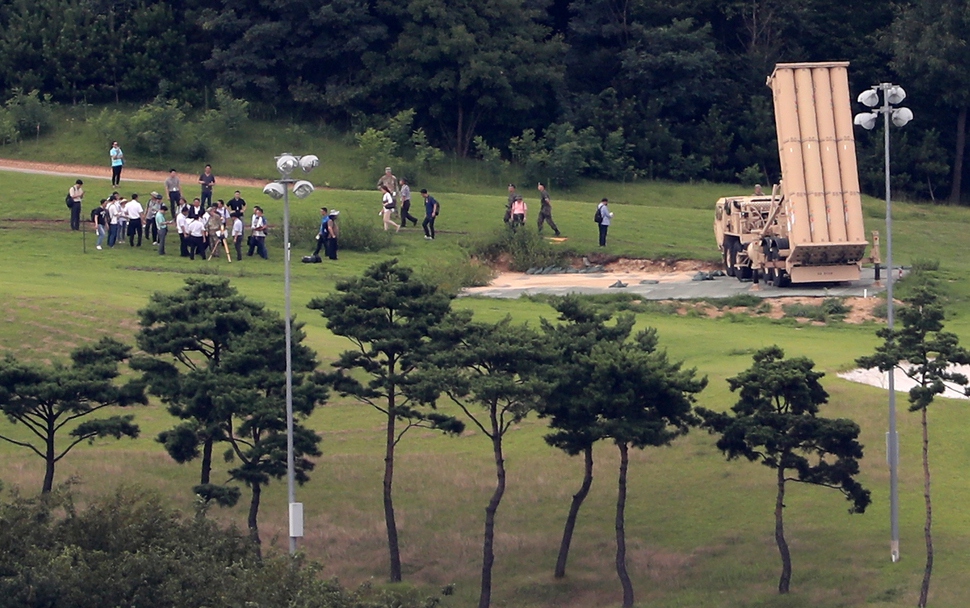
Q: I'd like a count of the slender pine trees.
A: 9